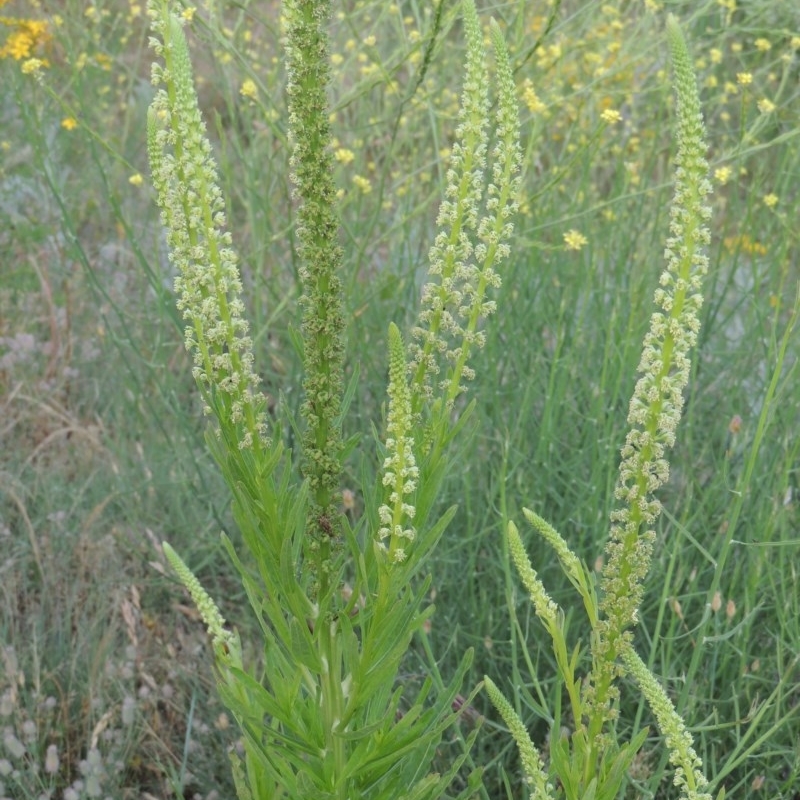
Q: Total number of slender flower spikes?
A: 13